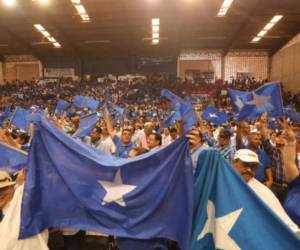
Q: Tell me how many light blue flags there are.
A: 1